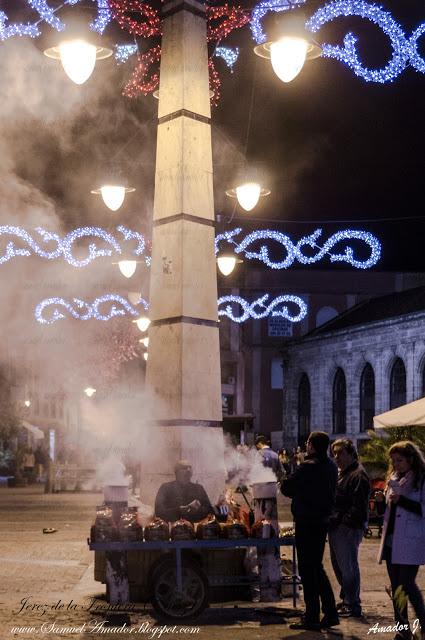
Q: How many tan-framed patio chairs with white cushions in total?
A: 0